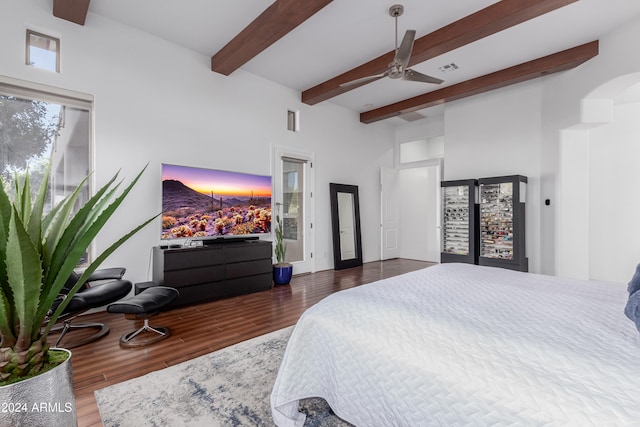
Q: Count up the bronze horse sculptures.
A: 0